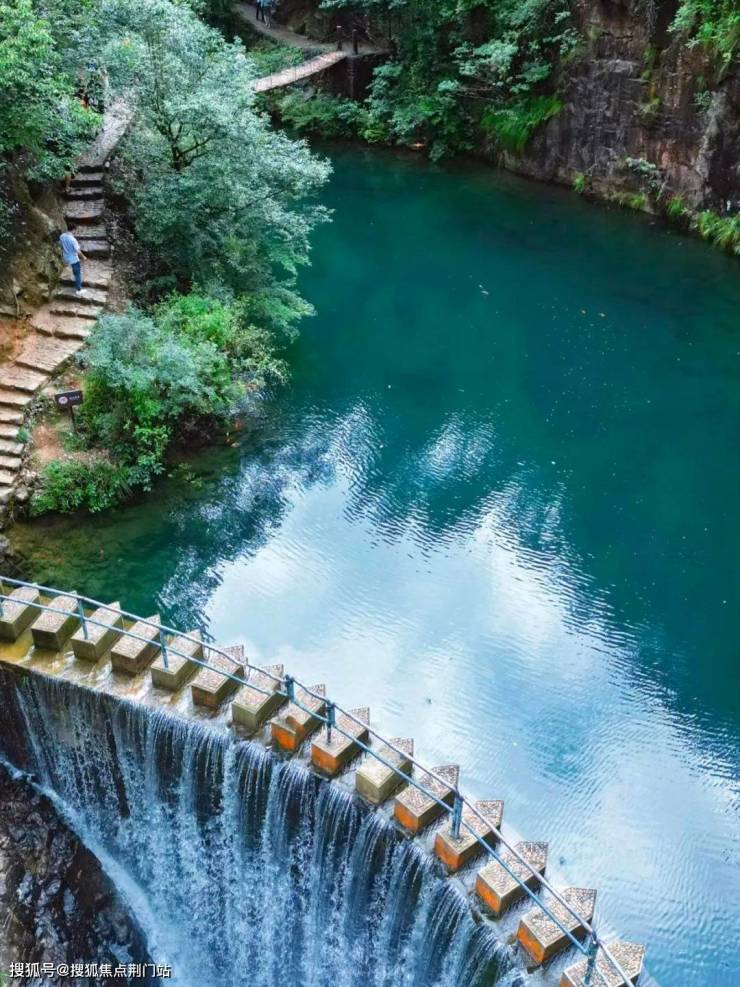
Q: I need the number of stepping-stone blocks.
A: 15